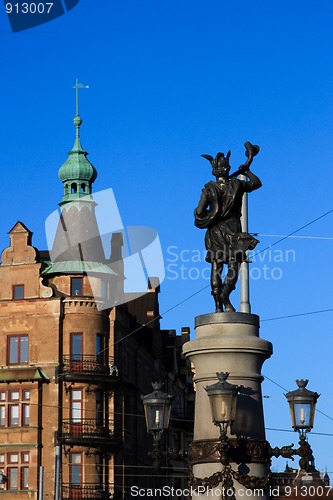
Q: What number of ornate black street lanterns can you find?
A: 3